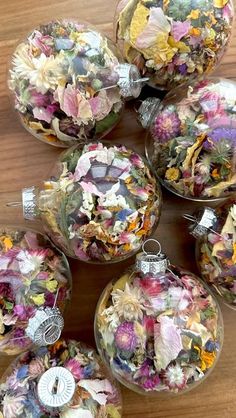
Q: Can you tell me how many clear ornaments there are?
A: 8